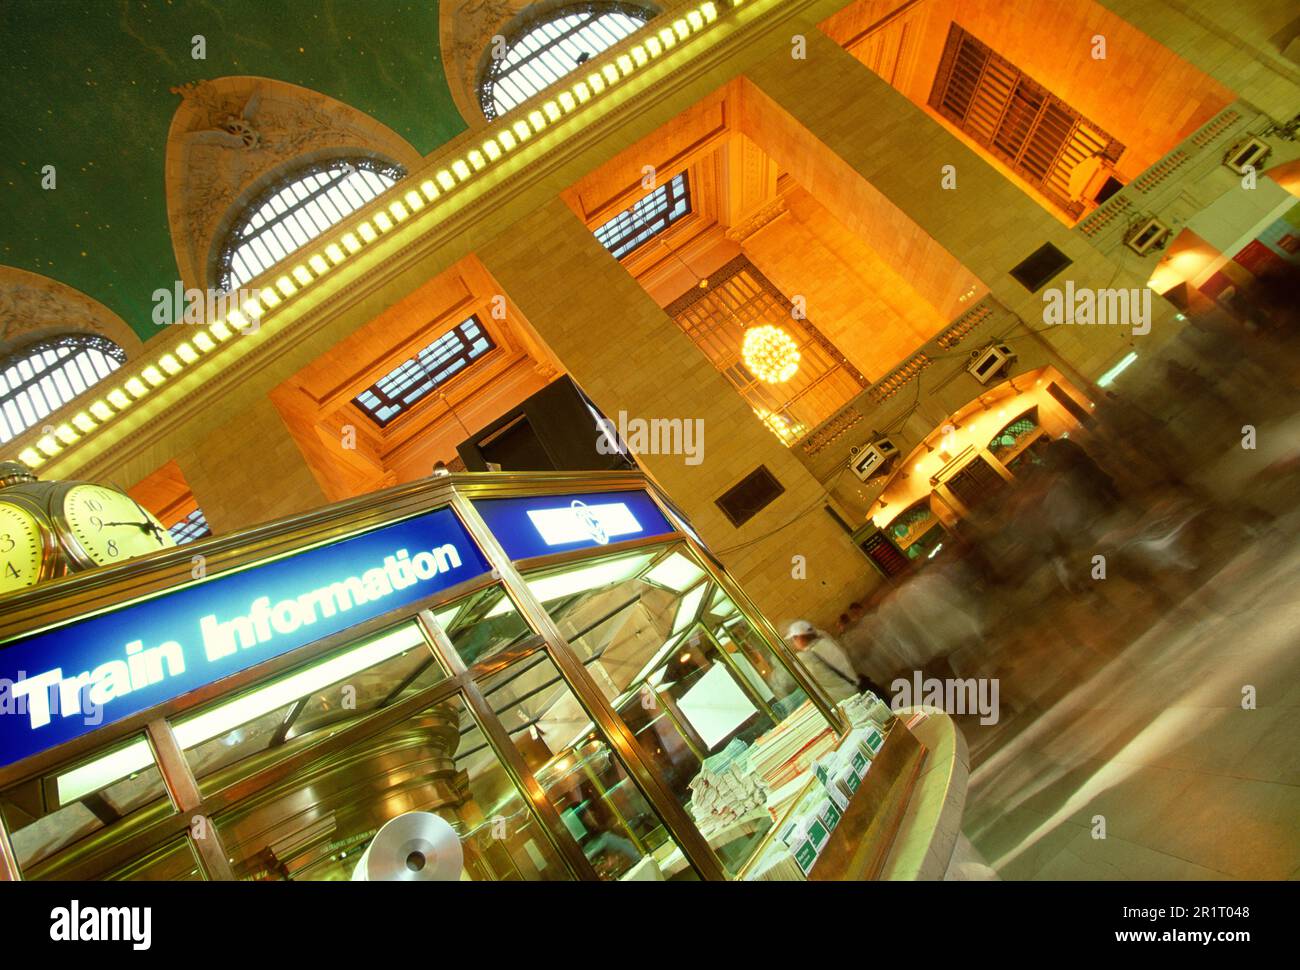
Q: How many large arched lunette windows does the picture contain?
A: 3